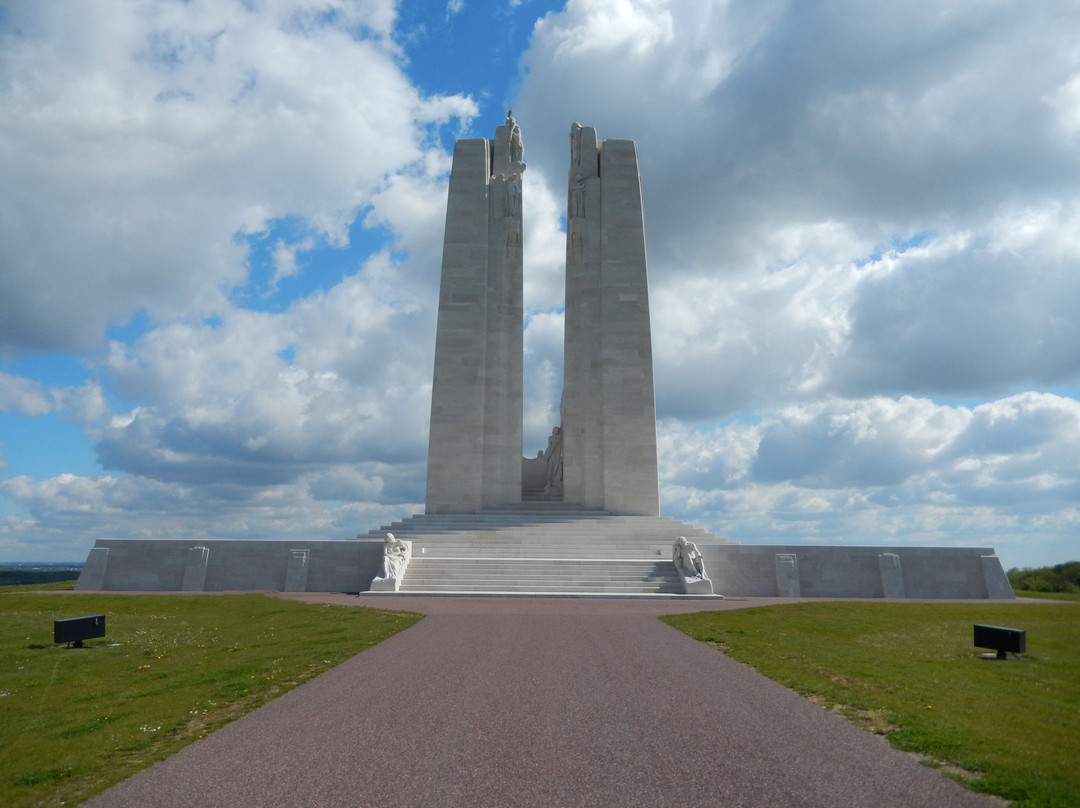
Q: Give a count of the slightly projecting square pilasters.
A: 6